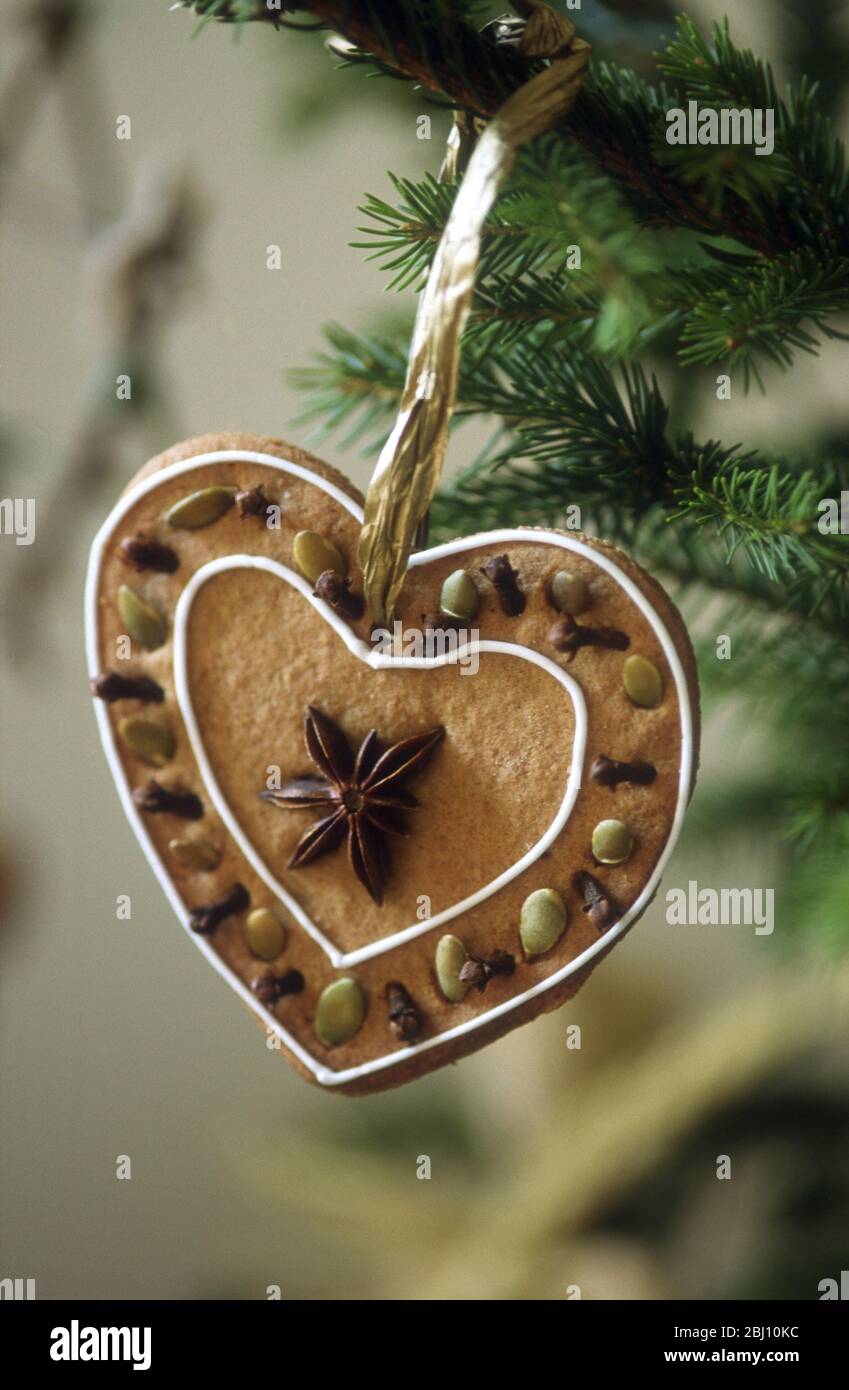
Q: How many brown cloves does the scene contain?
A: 14